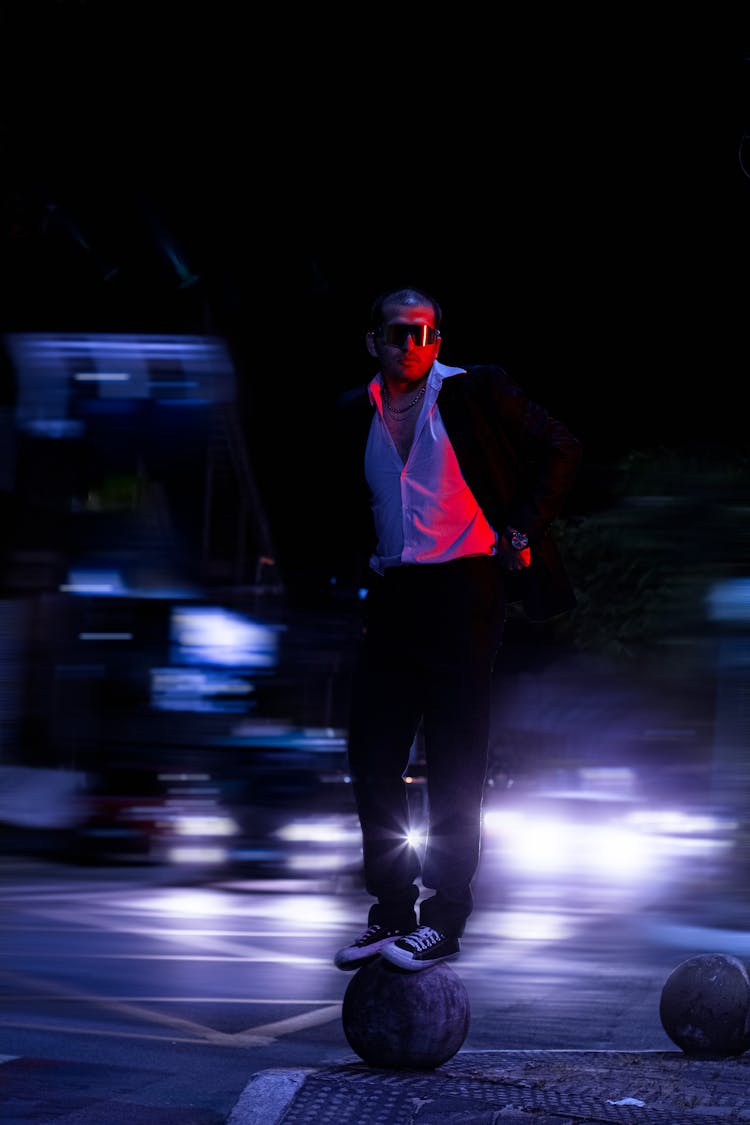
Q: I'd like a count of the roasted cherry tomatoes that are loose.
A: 0